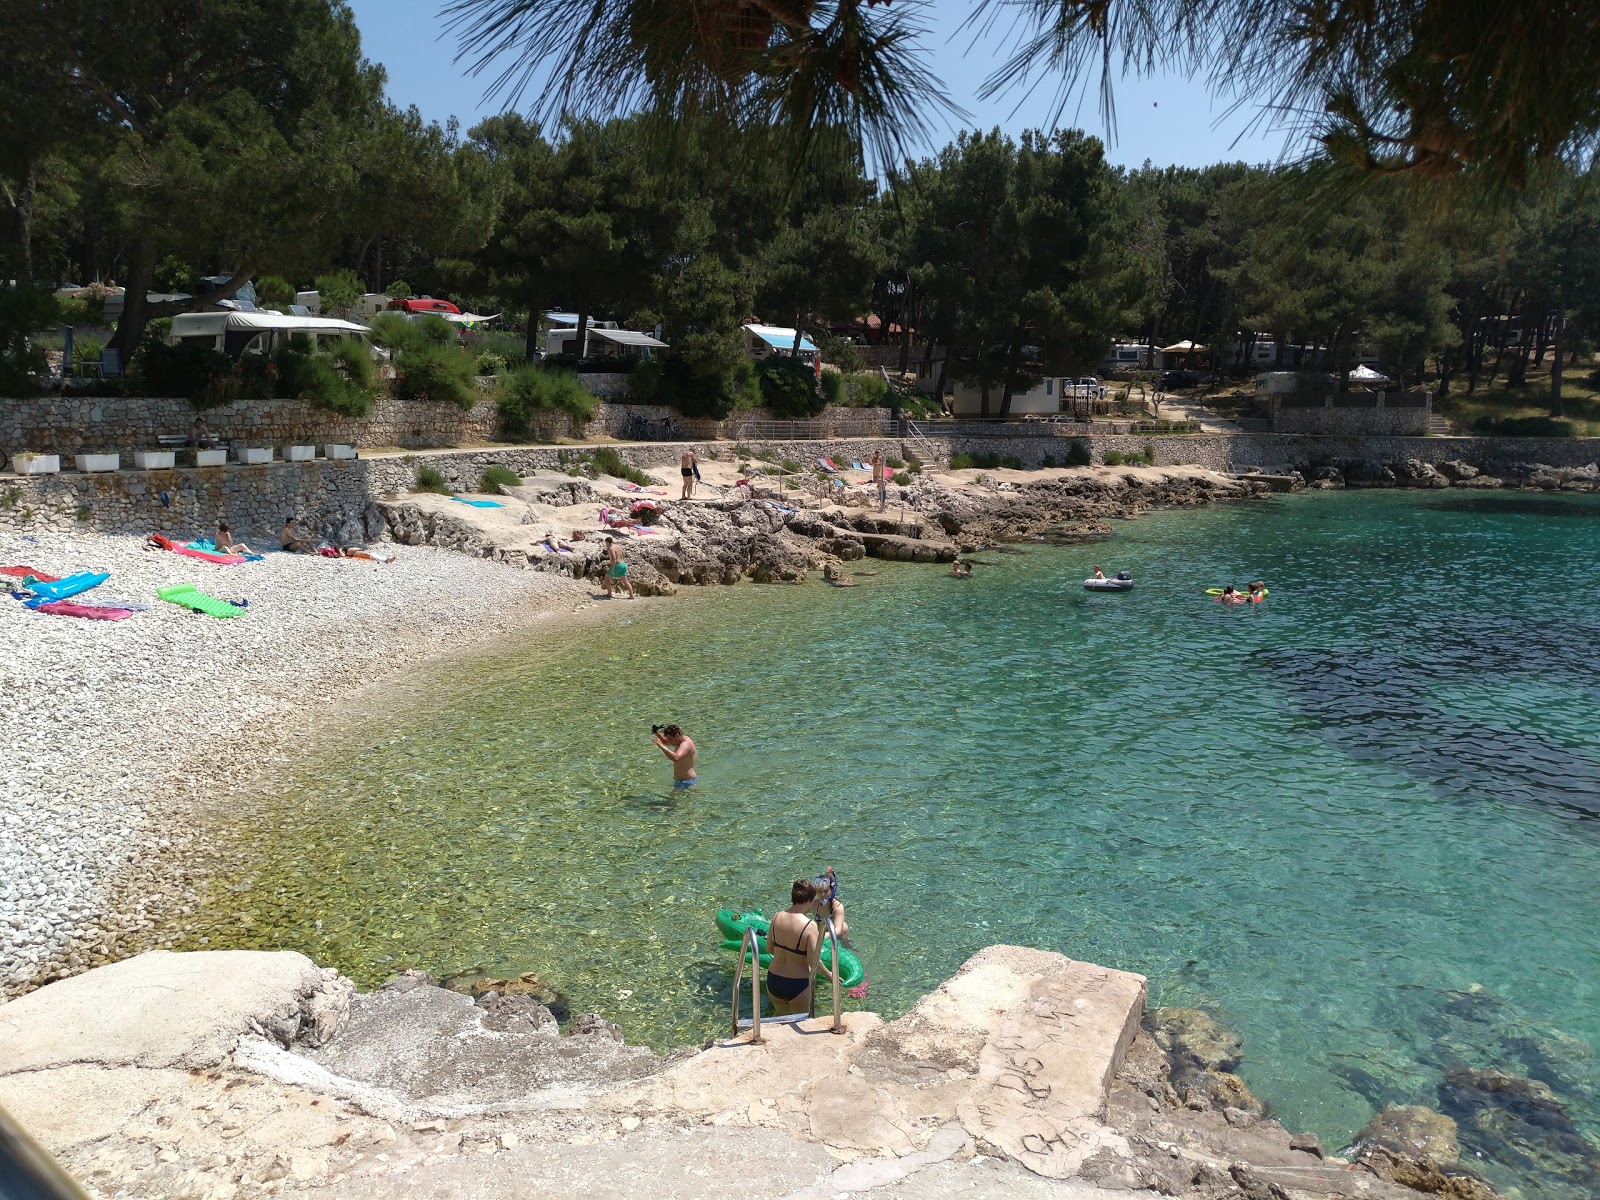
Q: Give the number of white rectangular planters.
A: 7